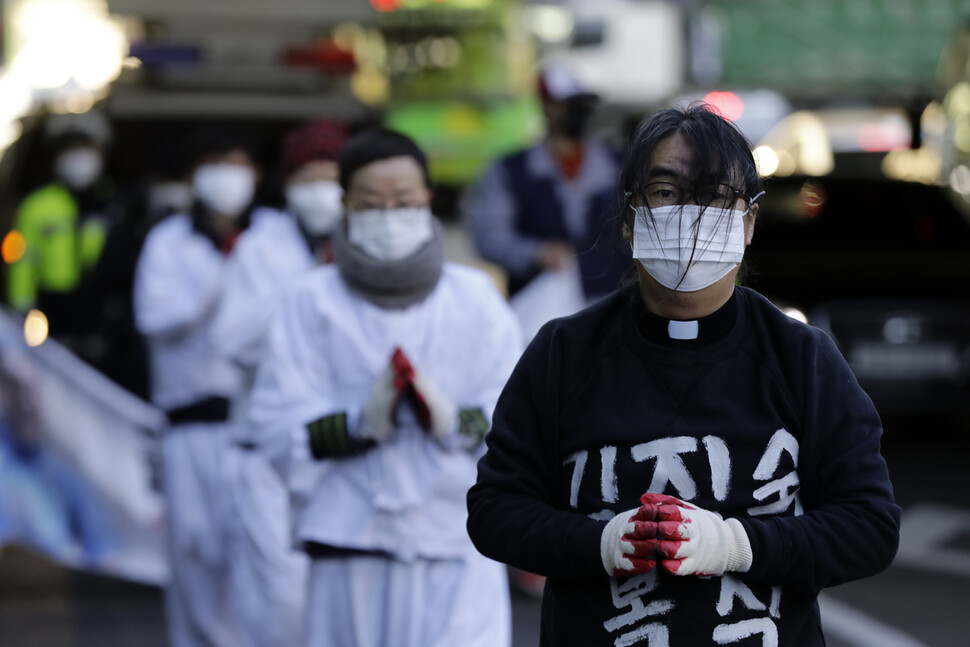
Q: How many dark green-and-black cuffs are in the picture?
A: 2